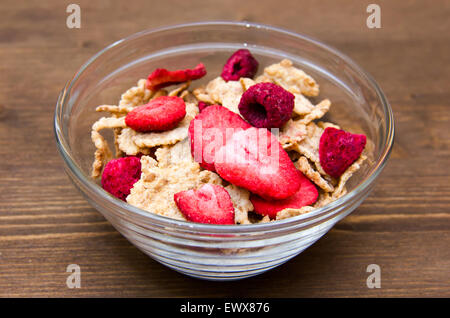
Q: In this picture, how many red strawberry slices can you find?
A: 6